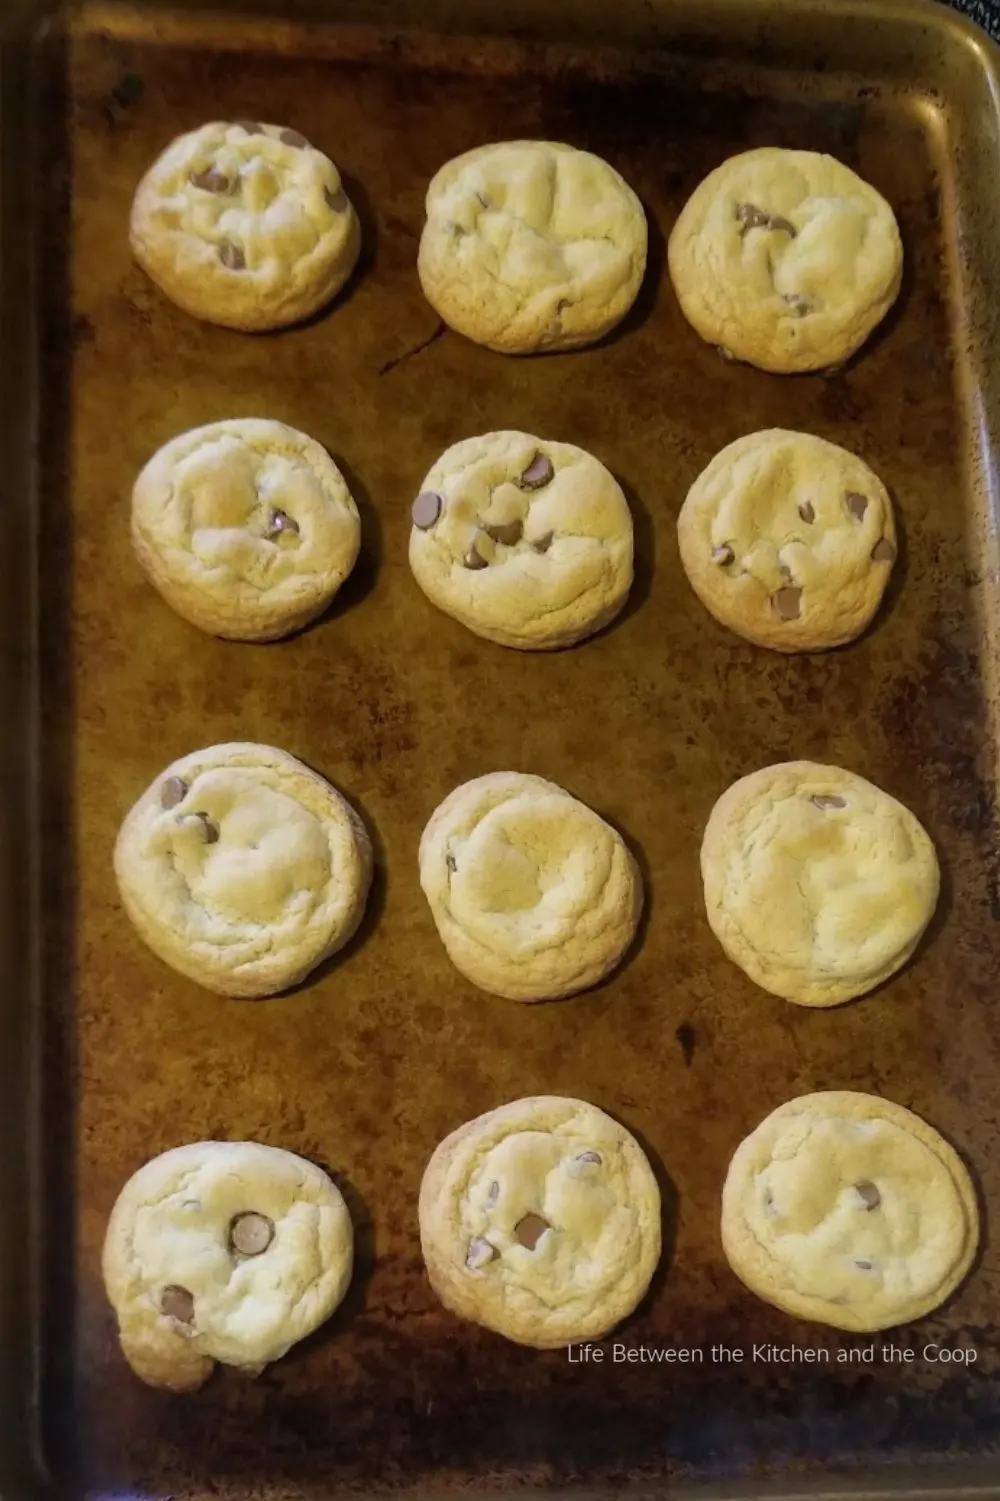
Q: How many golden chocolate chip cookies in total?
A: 12